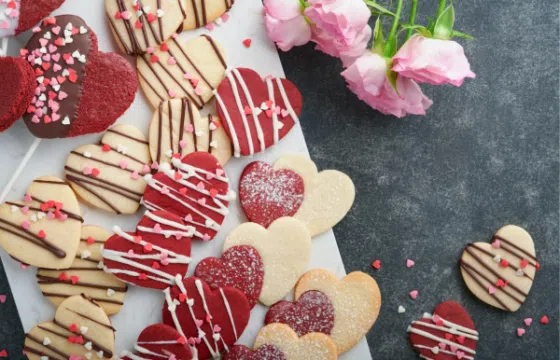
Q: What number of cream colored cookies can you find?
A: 13